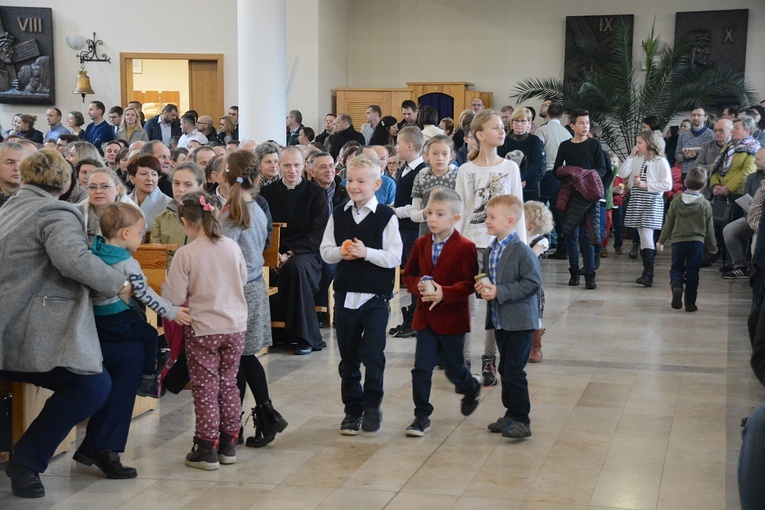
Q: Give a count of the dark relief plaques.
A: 3